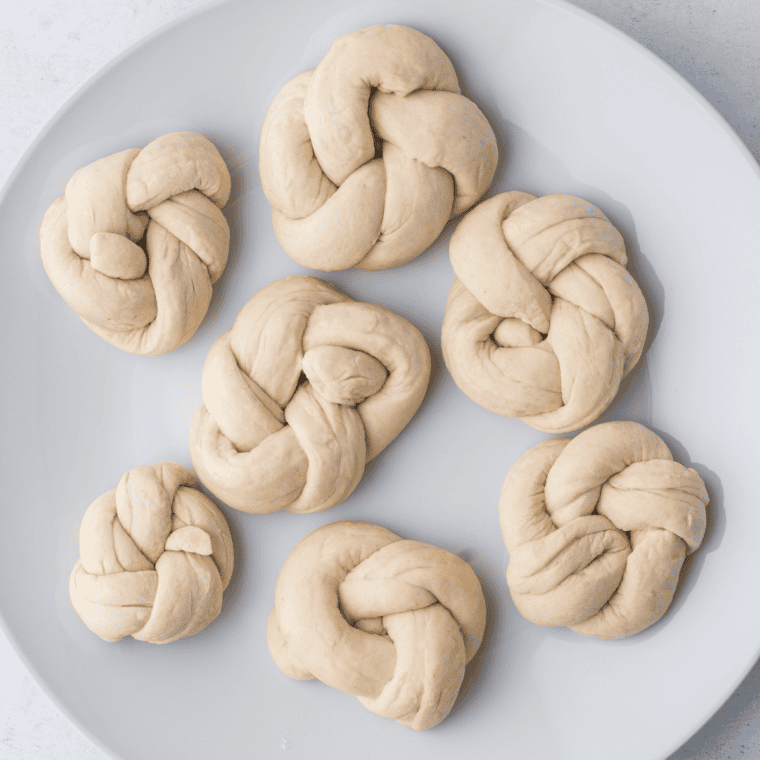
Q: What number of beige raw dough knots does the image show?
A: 7